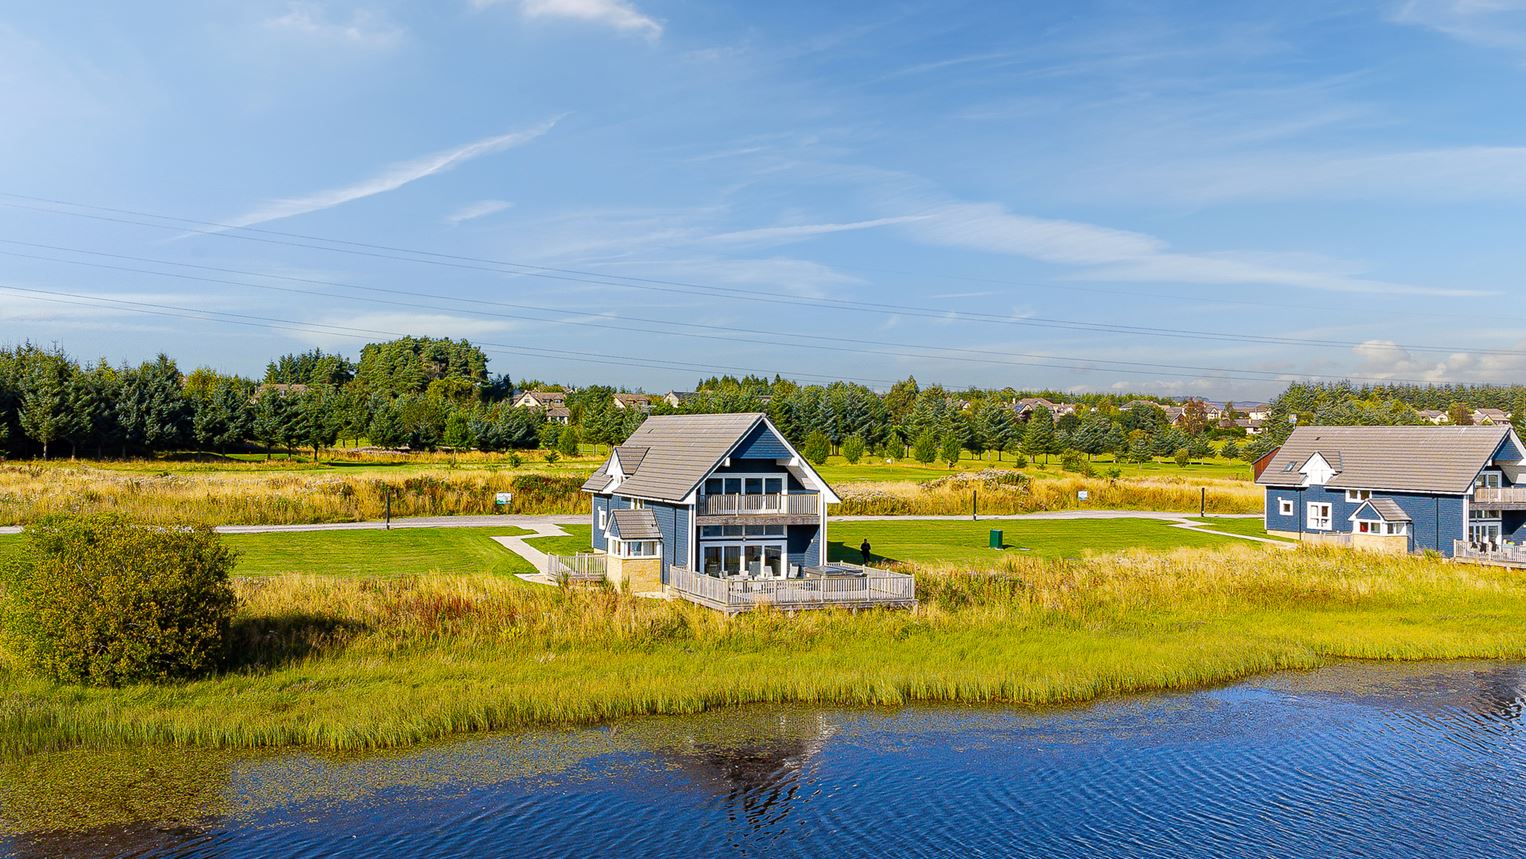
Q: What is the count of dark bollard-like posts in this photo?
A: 3